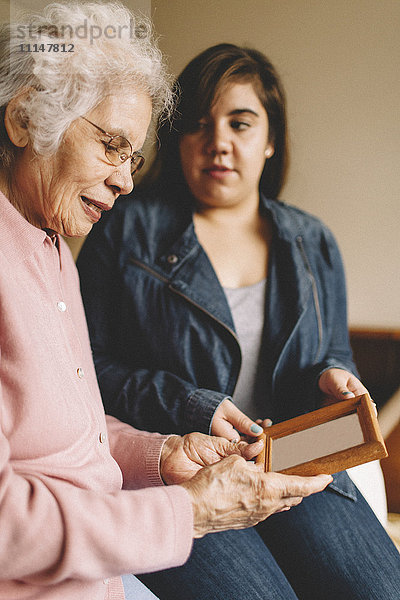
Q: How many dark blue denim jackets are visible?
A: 1